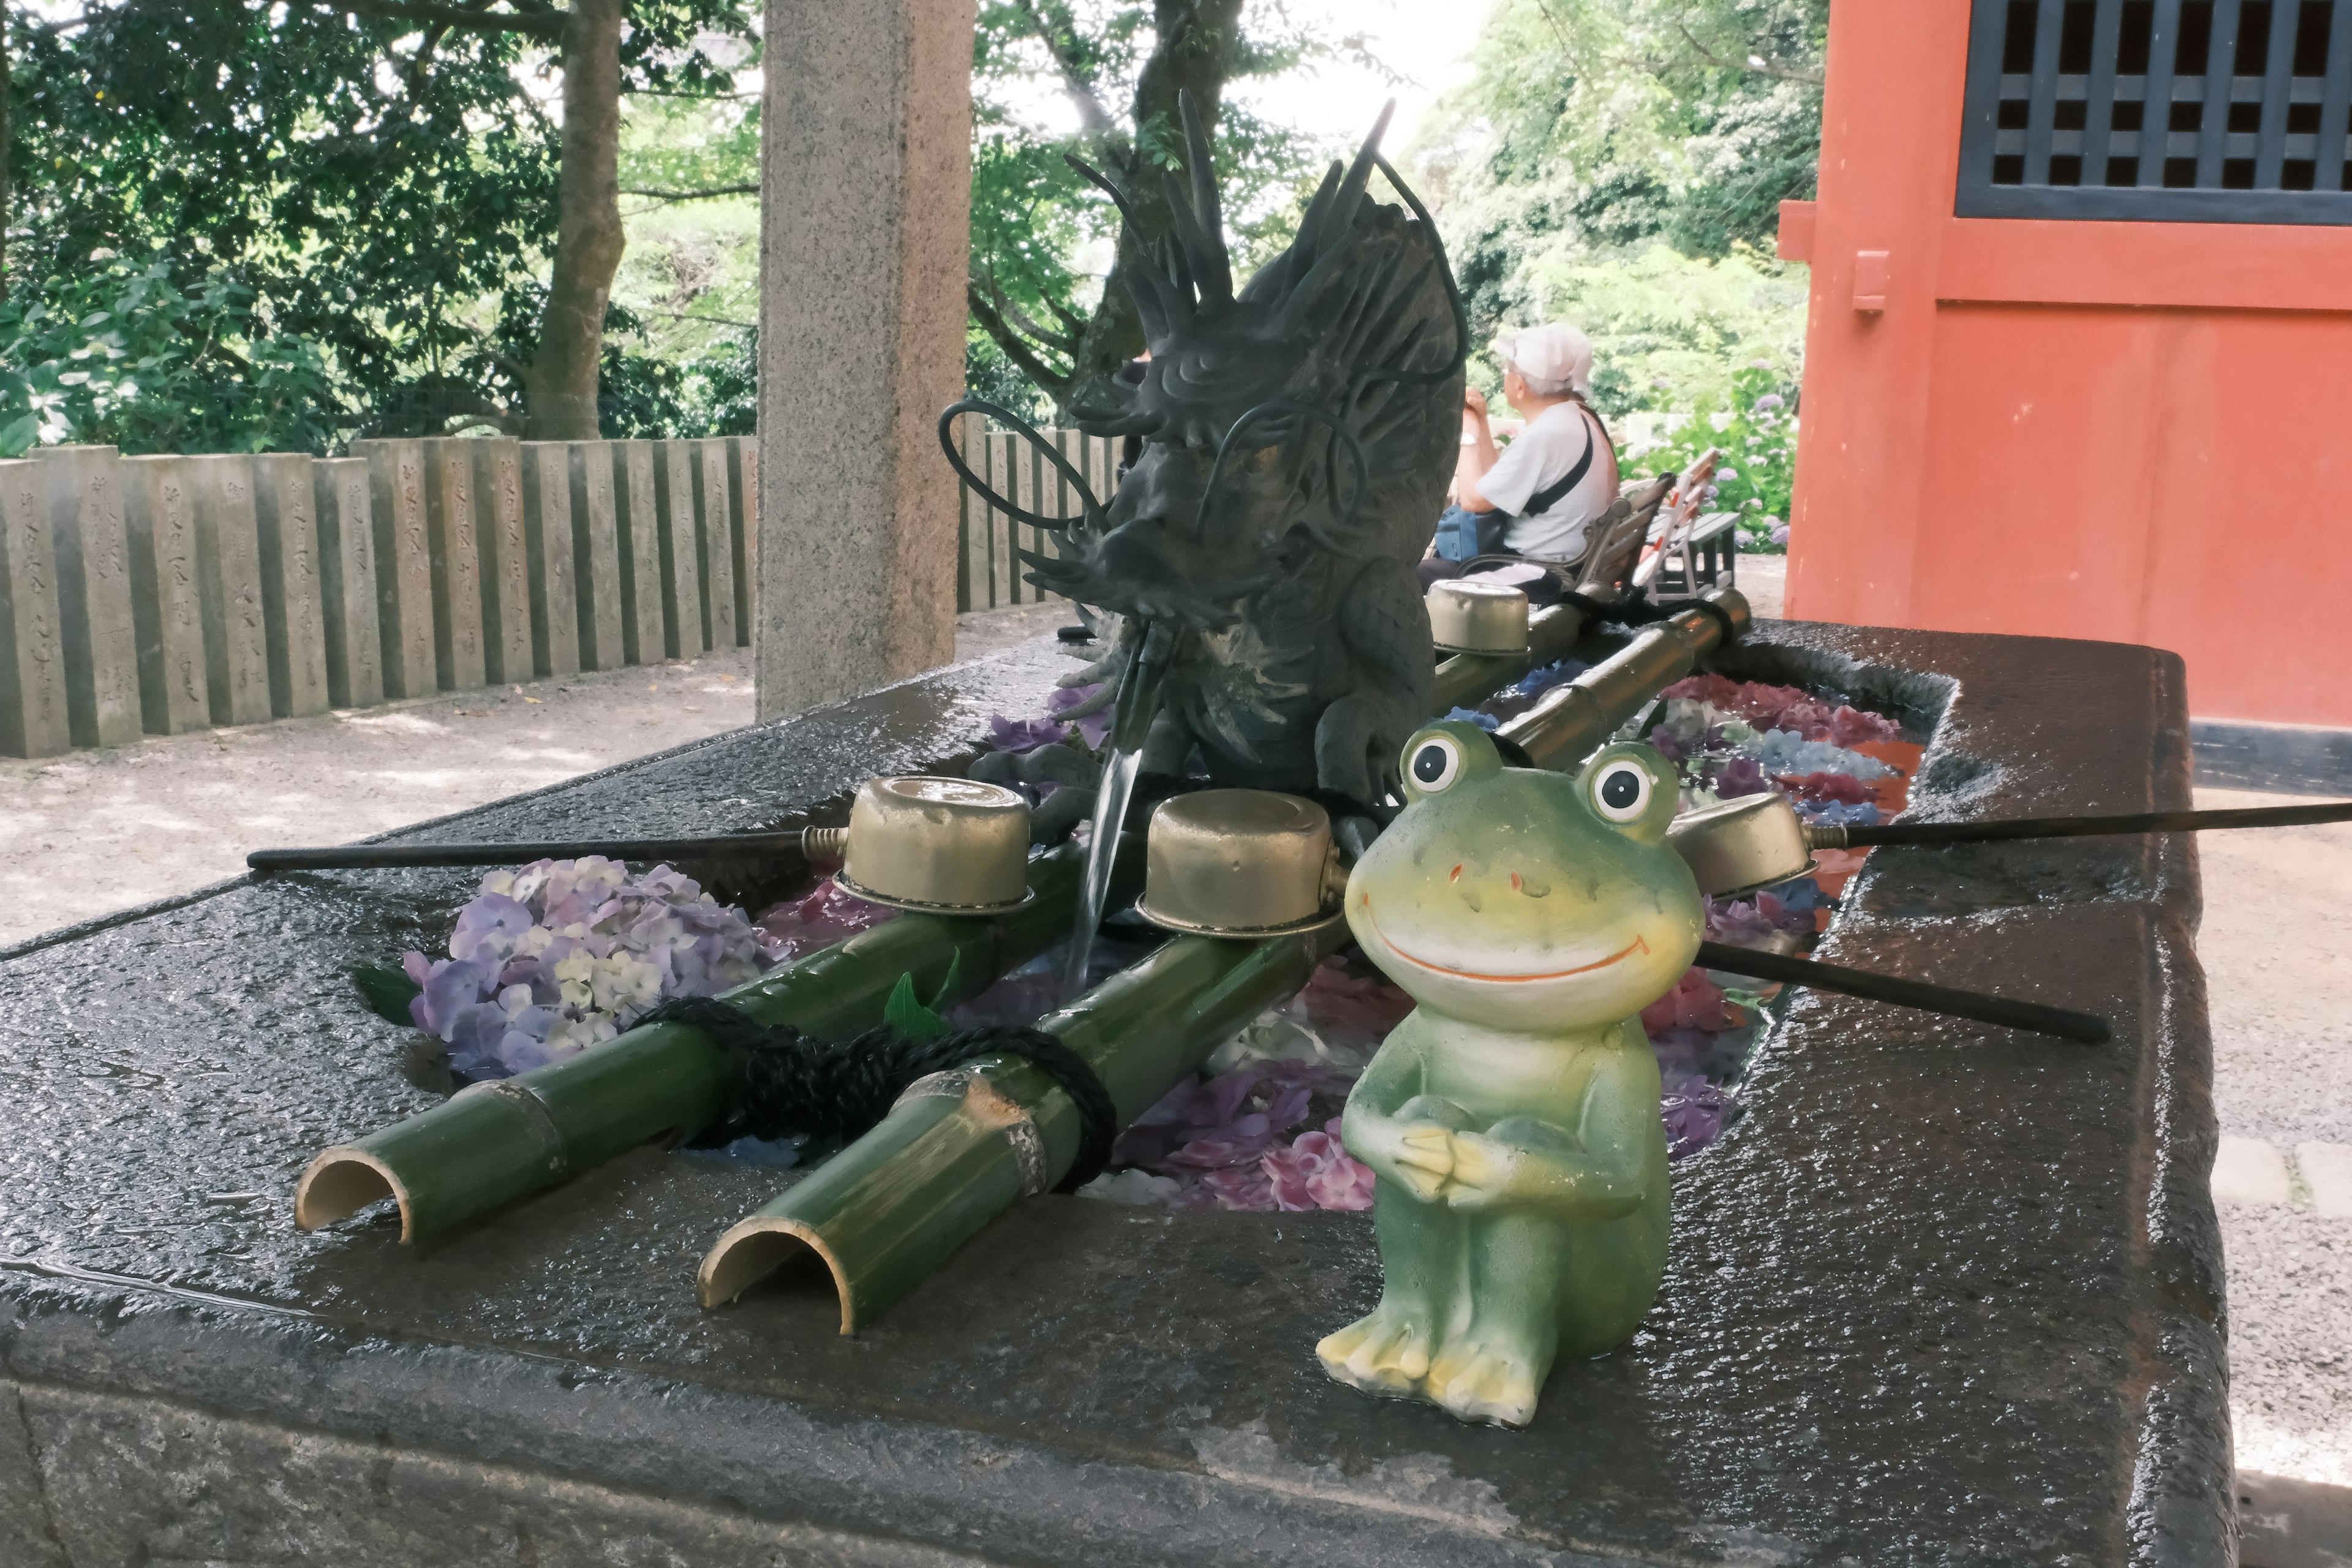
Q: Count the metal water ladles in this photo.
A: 4